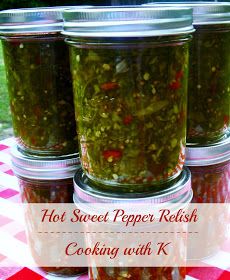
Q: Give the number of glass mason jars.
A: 6